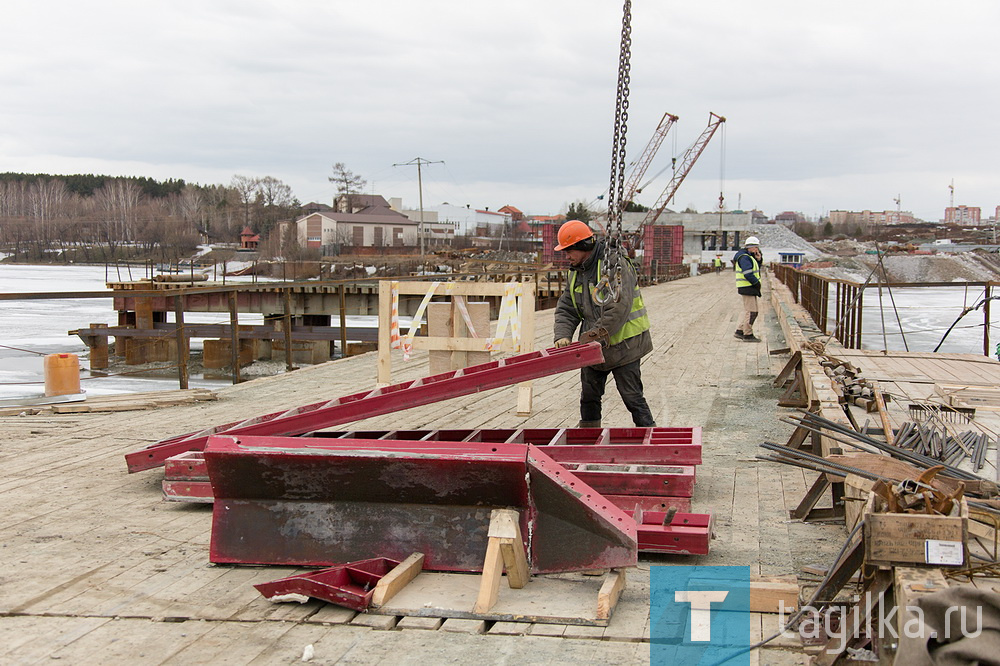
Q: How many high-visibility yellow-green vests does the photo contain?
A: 3